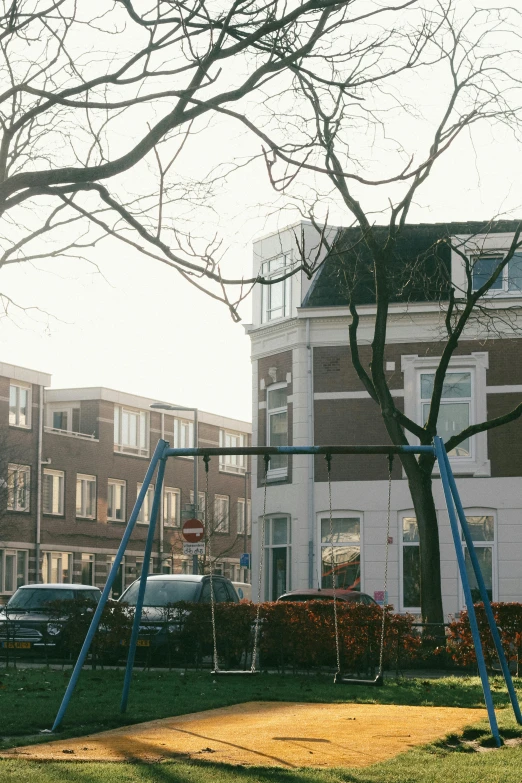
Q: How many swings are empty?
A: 2